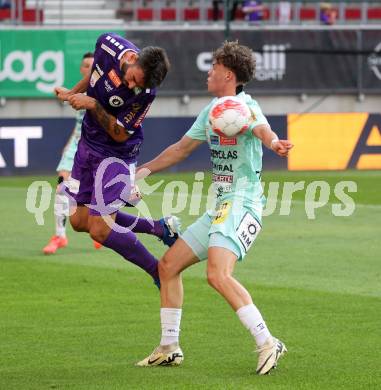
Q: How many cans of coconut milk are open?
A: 0